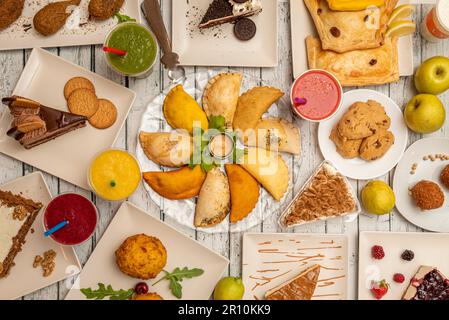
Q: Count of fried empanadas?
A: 9